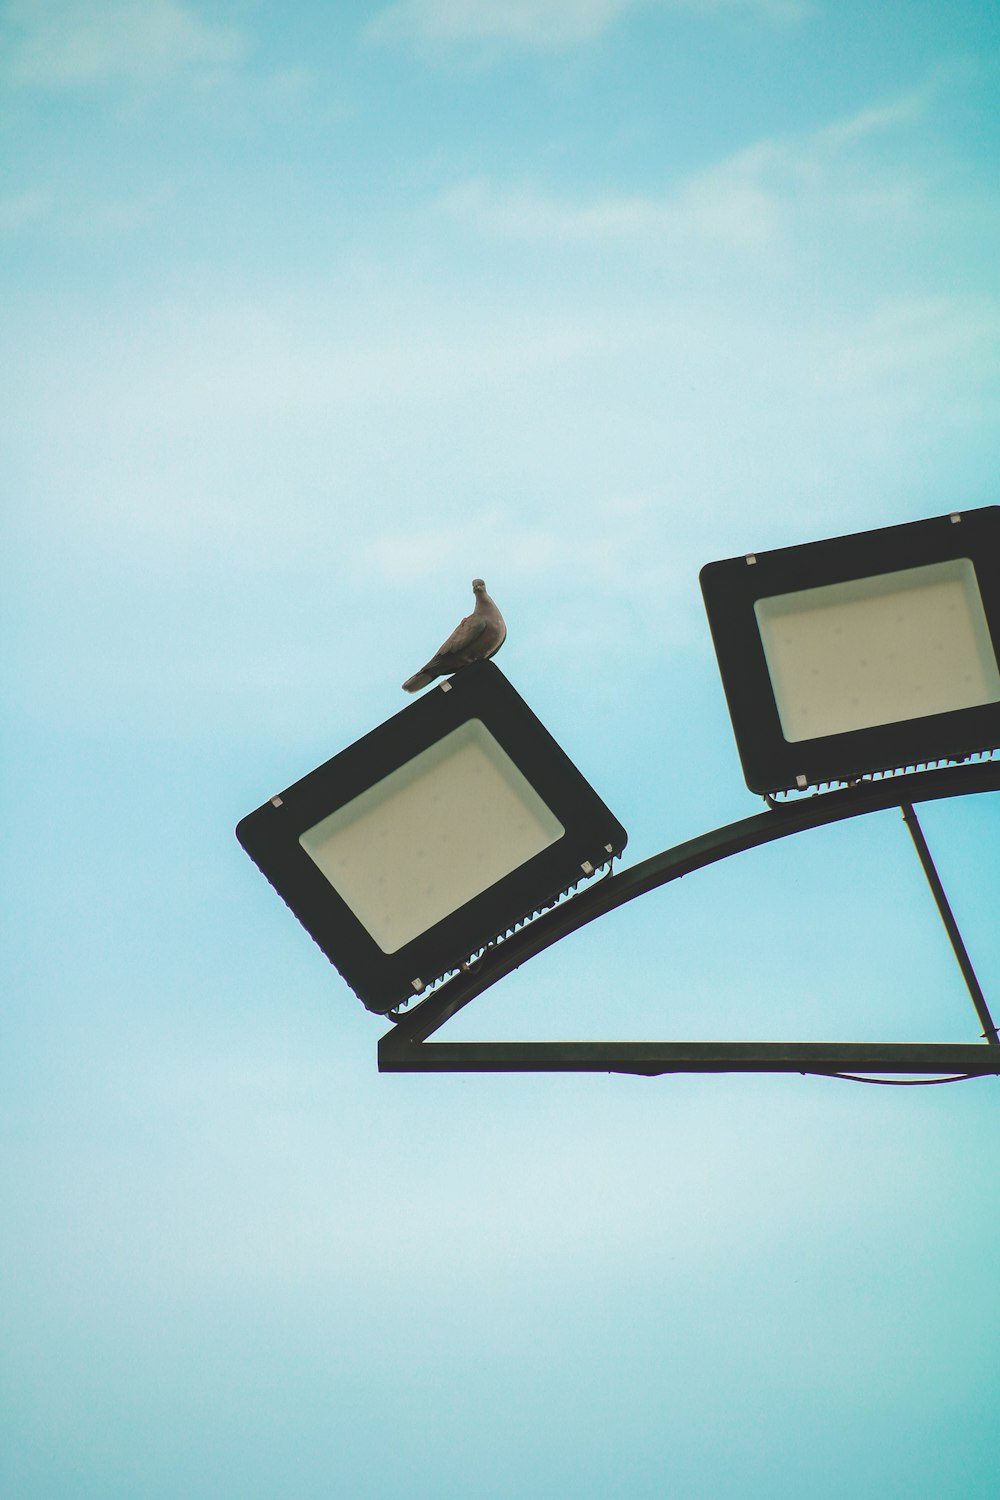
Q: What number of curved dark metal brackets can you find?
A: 1